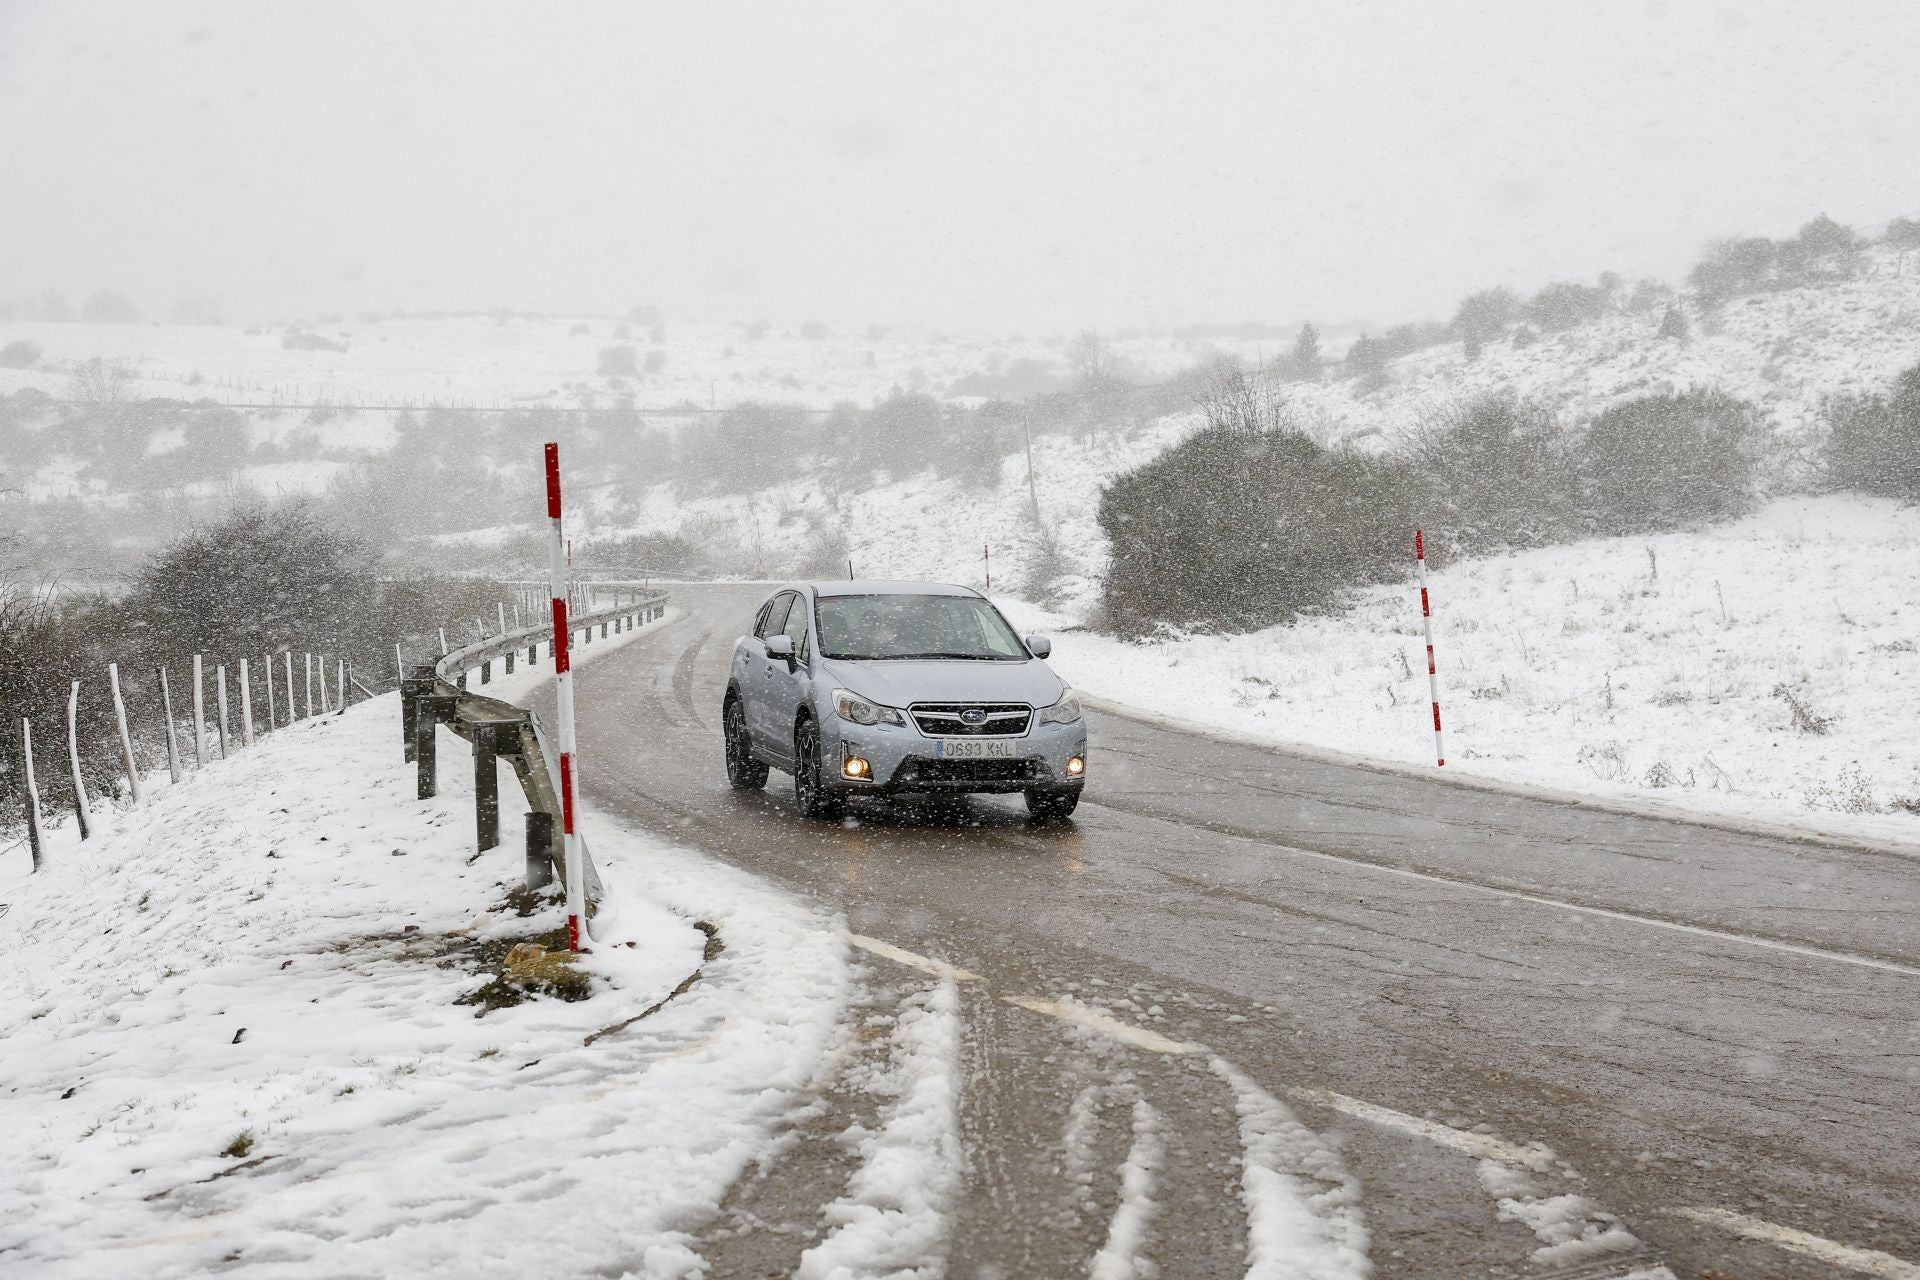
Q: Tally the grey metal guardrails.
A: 1